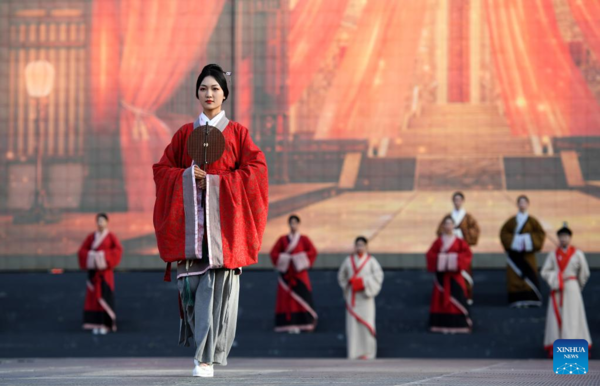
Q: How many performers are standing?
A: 8